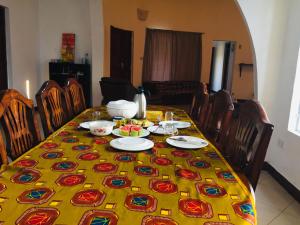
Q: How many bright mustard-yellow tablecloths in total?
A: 1